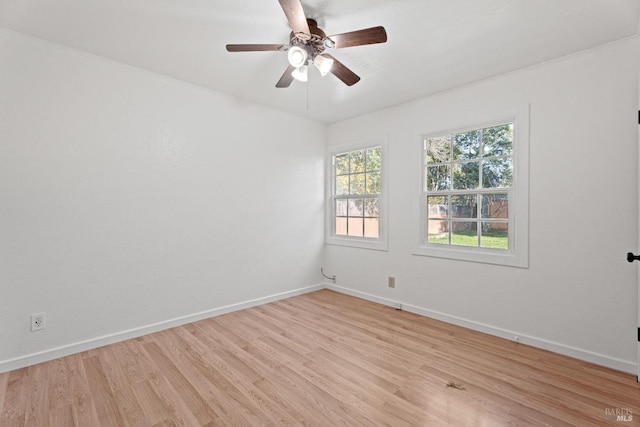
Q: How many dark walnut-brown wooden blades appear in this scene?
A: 5